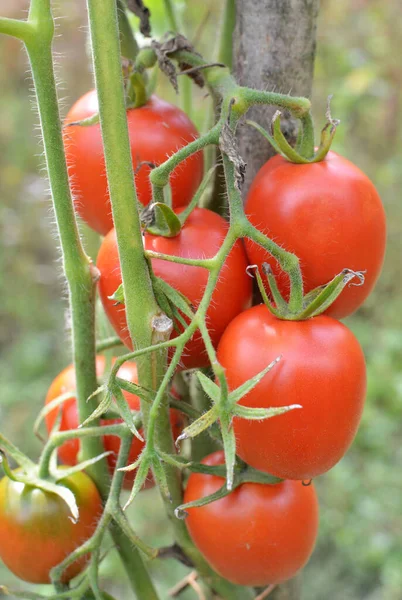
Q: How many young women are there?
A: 0